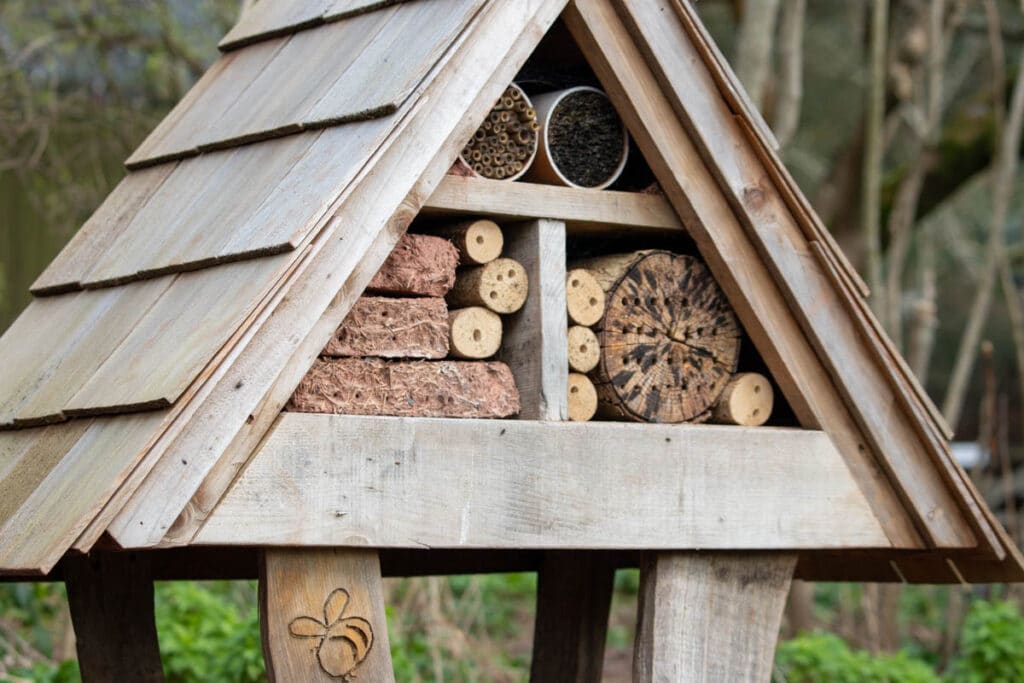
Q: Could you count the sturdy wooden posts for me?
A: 4